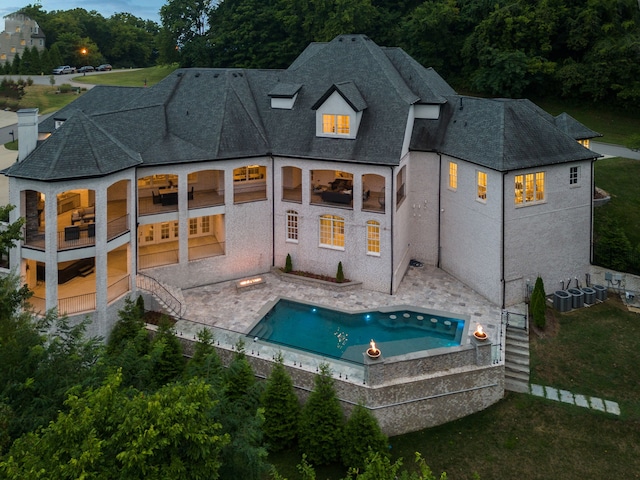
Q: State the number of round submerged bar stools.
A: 5